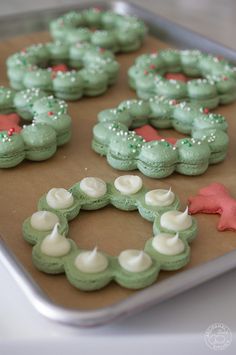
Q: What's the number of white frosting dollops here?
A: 10